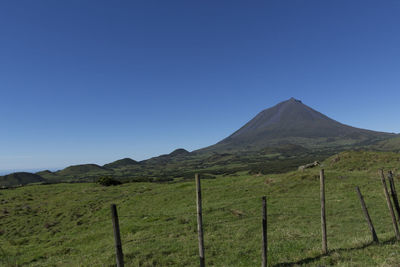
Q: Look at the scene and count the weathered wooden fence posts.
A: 7